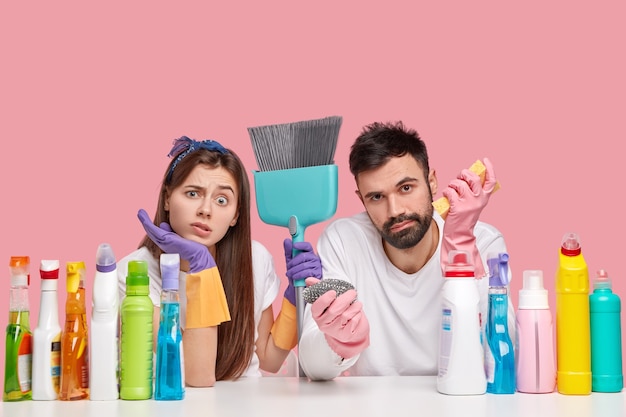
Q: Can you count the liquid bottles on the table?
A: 11